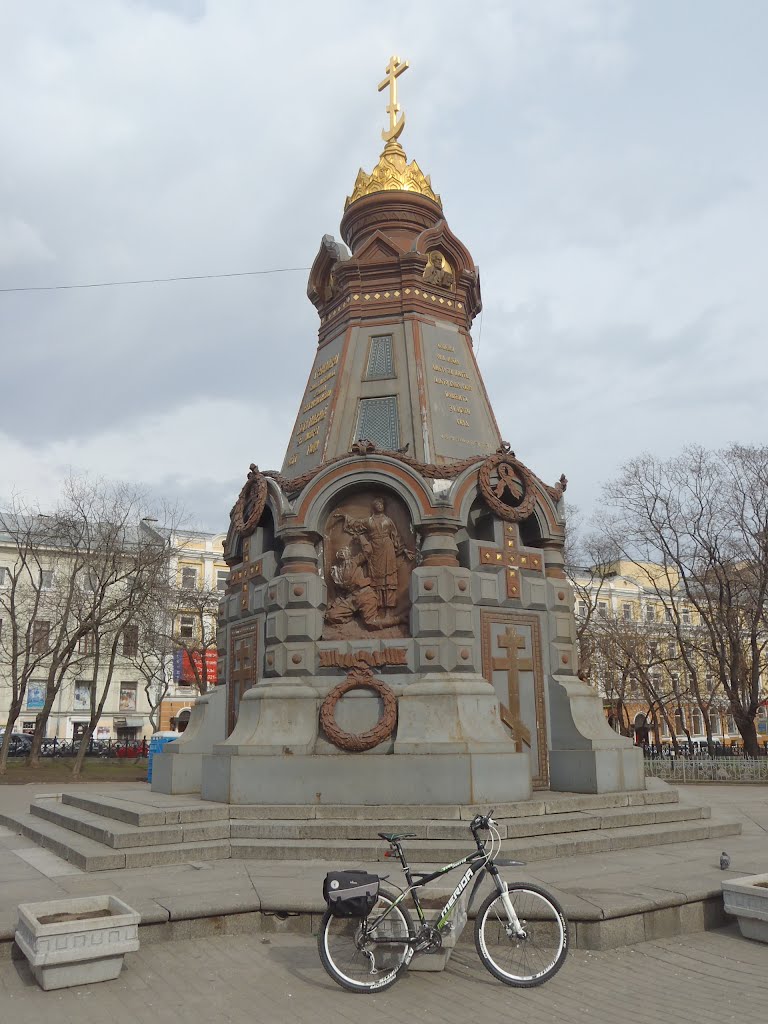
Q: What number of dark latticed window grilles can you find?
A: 2